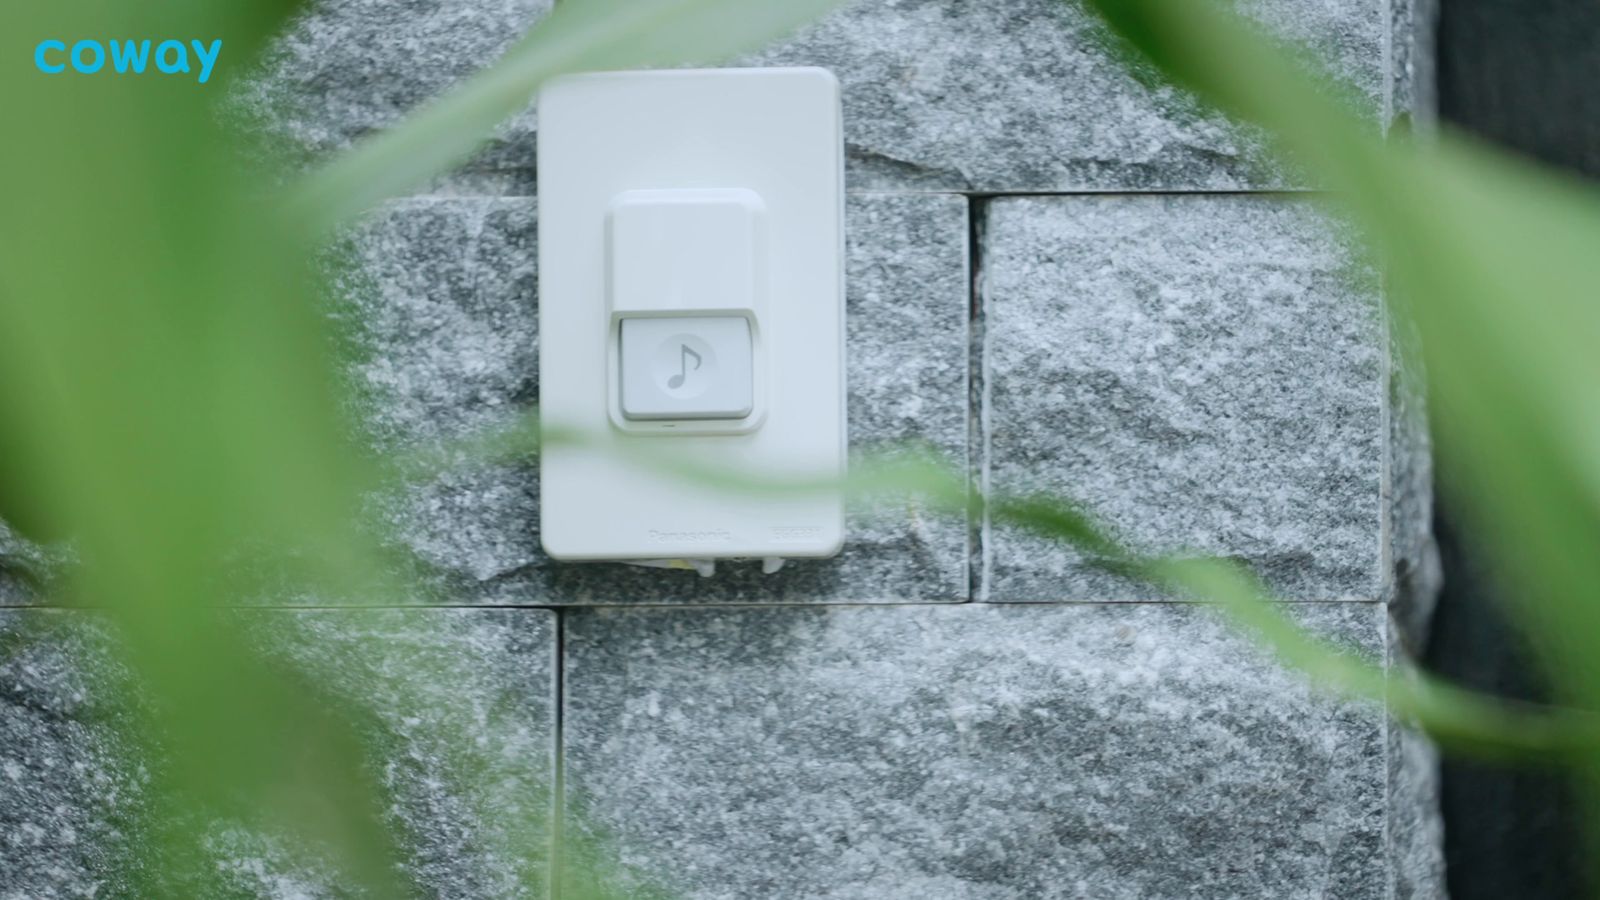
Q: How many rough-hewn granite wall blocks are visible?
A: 6